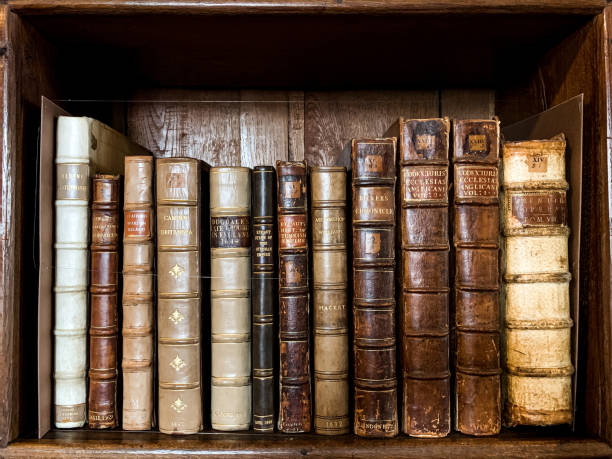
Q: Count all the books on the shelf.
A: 12